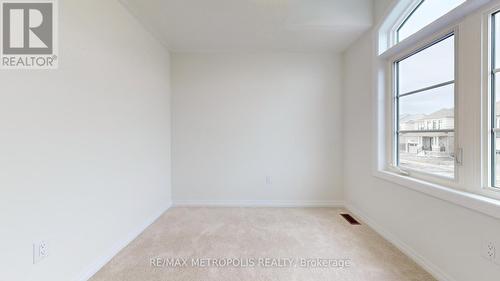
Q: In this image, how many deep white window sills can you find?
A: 1